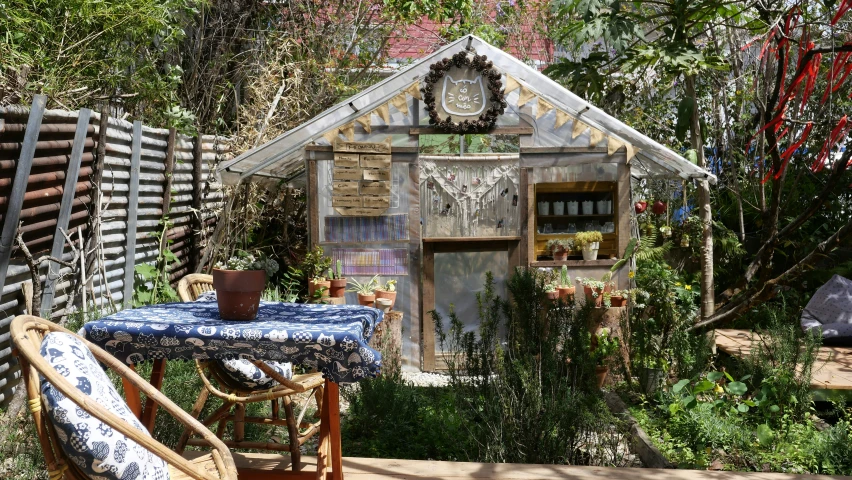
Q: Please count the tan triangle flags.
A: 14